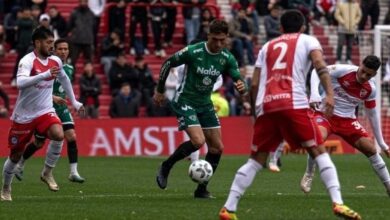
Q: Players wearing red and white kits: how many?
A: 3